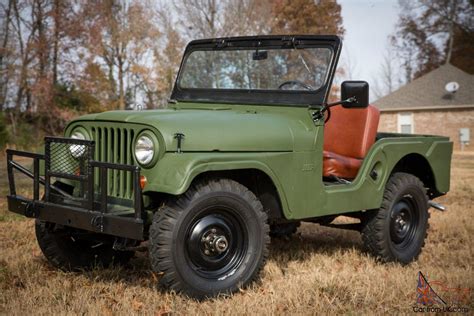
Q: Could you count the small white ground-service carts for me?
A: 0